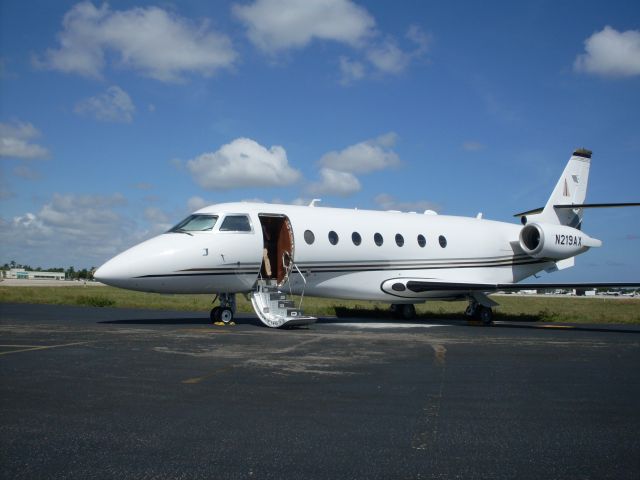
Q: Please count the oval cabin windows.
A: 7